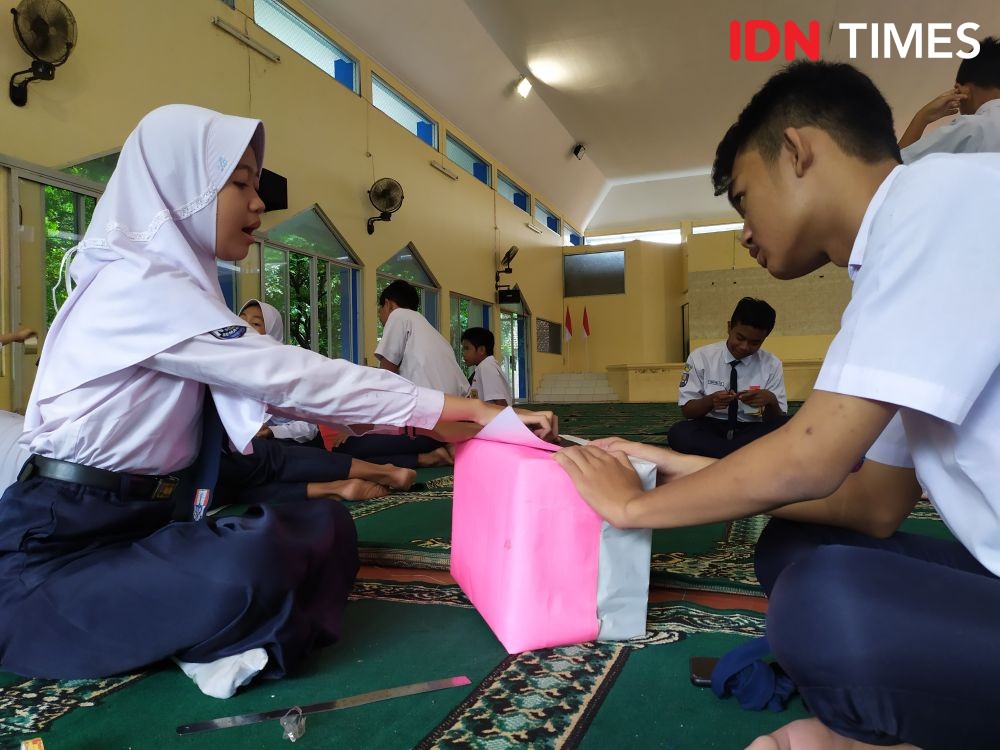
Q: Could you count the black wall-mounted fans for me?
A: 3